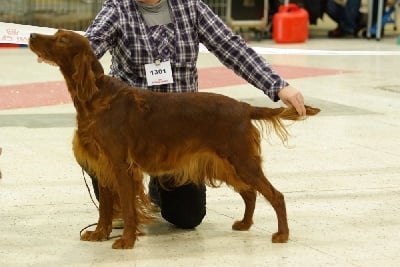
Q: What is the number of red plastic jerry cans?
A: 1